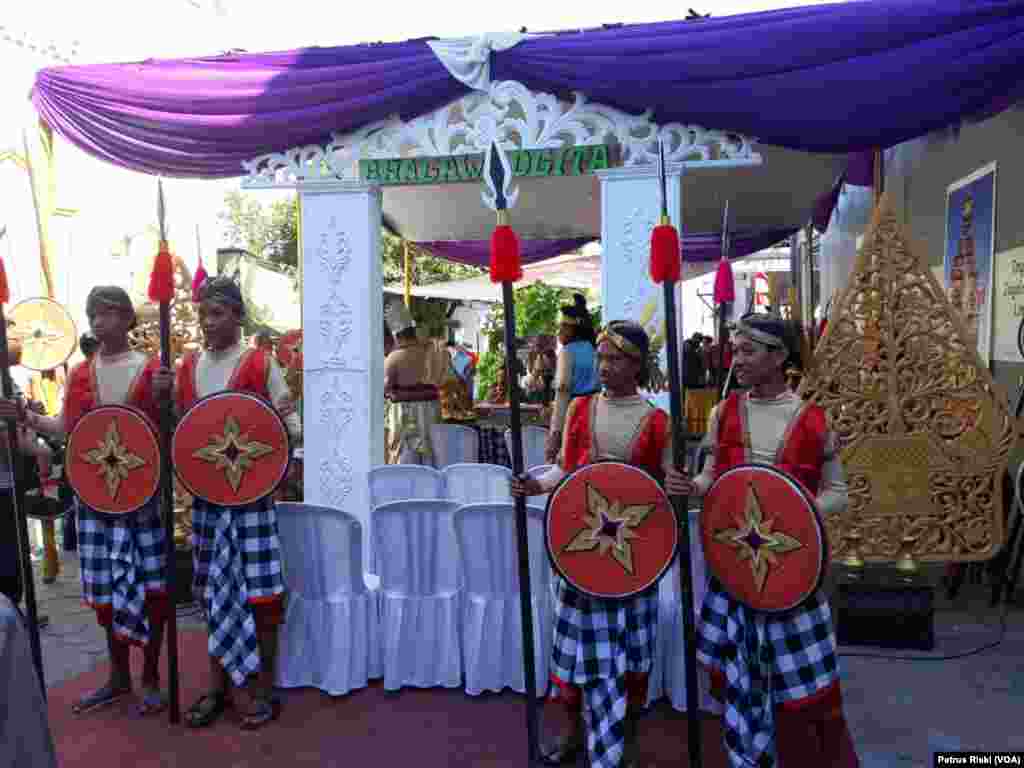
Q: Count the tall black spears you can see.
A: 4